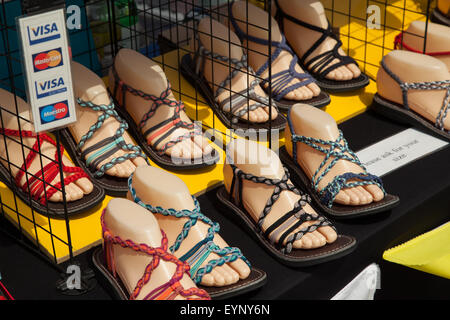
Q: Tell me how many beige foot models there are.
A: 12